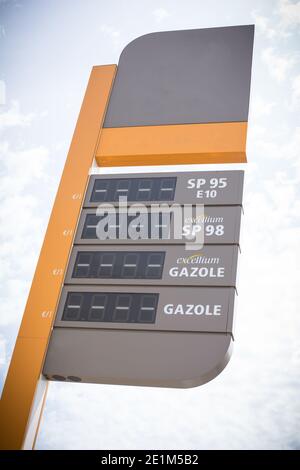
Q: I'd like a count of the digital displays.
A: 4